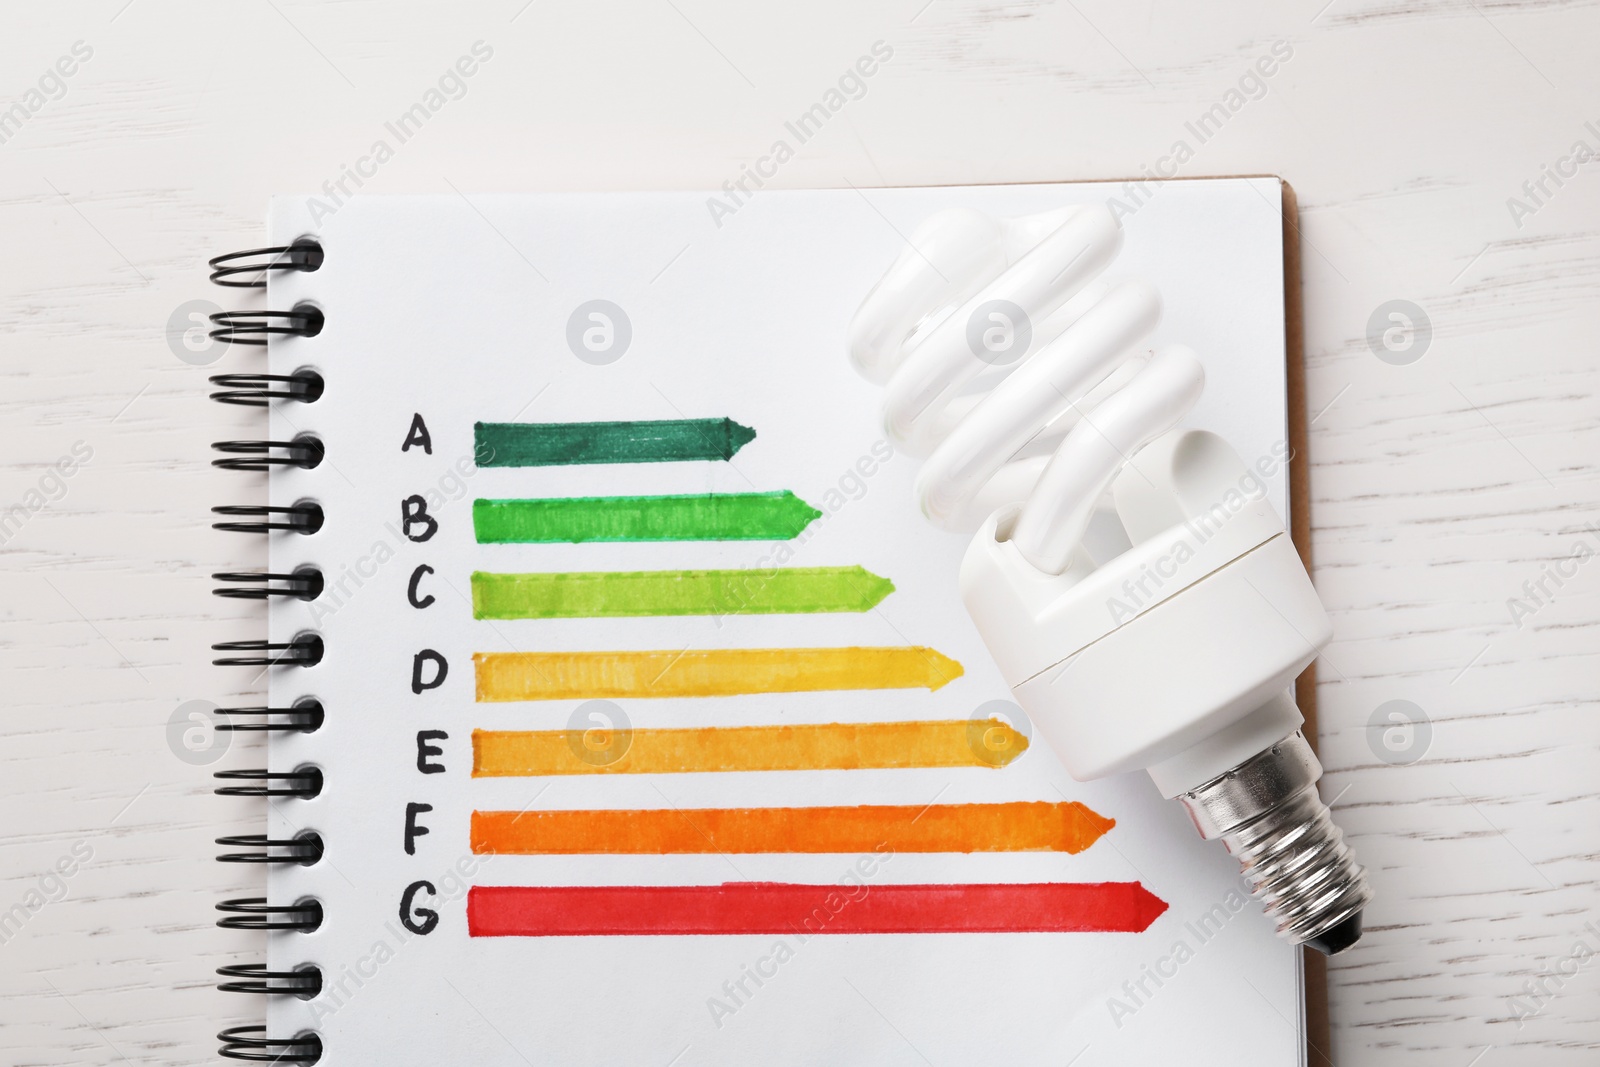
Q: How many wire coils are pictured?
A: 13